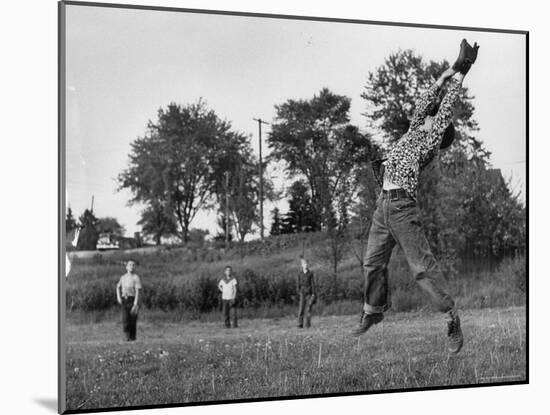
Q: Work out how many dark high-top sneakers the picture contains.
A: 2